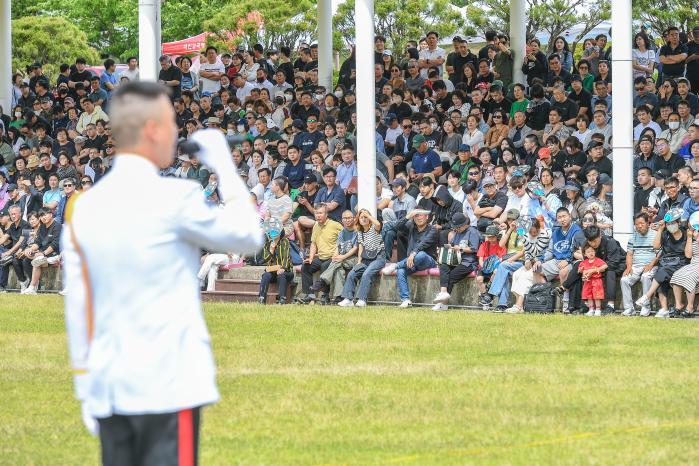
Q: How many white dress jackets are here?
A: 1